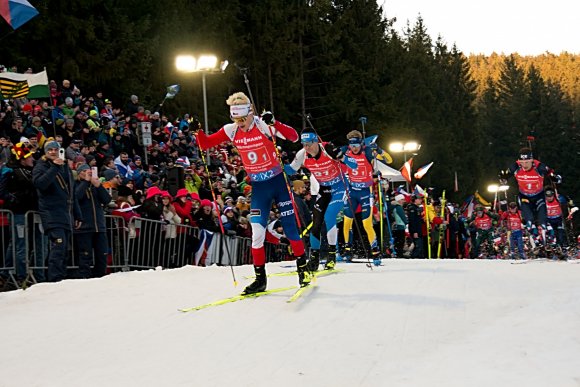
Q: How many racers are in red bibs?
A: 7